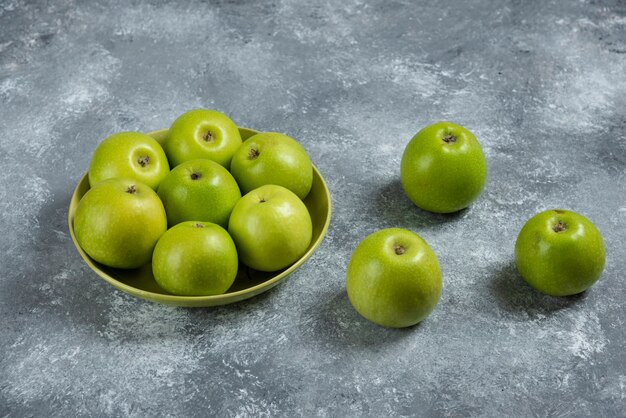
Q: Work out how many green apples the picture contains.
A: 10